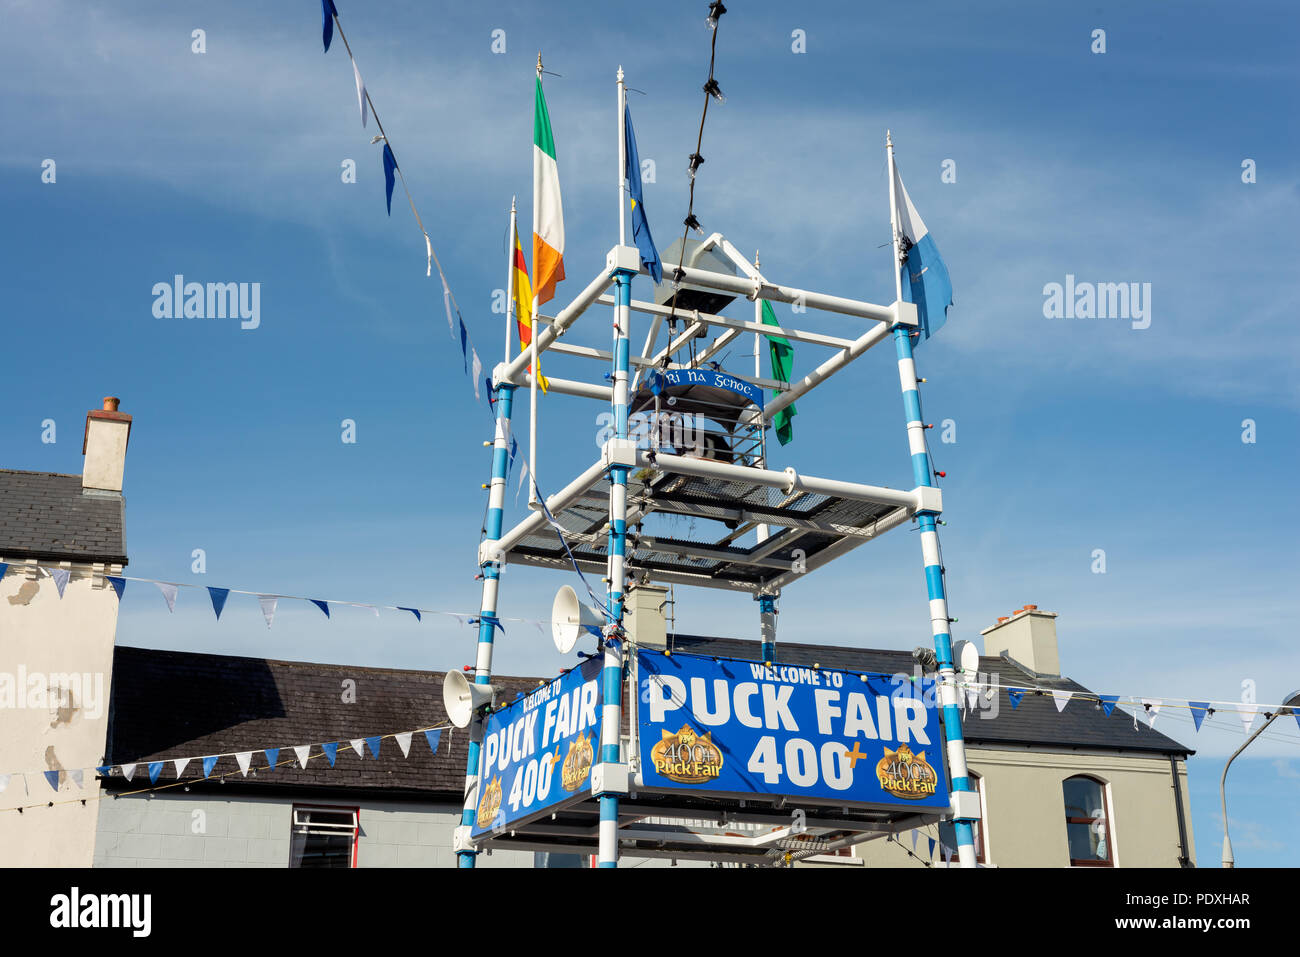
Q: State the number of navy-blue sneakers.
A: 0